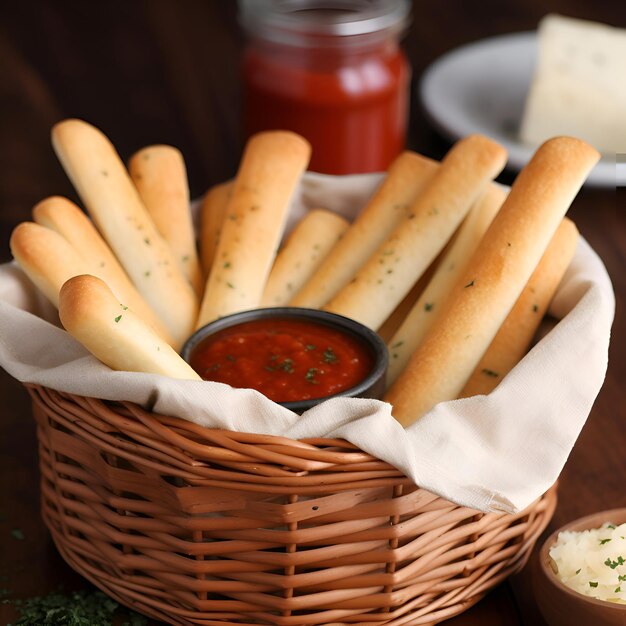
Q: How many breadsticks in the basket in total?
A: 13